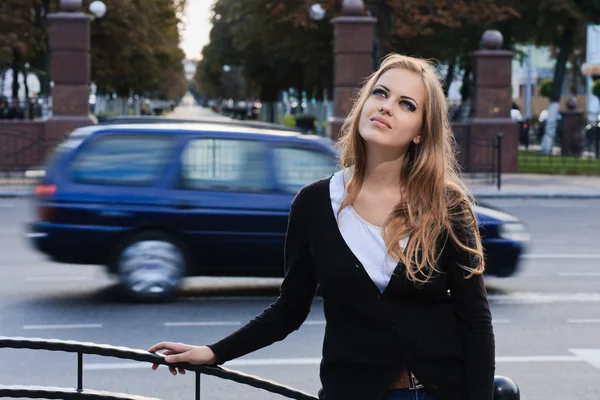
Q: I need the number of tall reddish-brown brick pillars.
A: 3